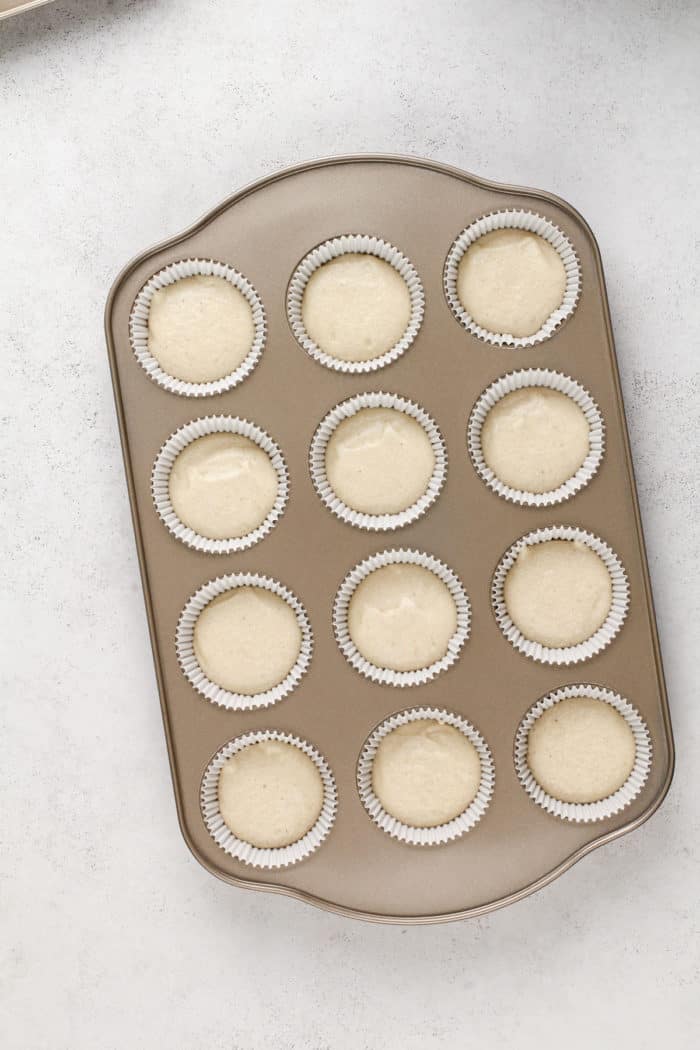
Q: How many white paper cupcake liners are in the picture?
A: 12